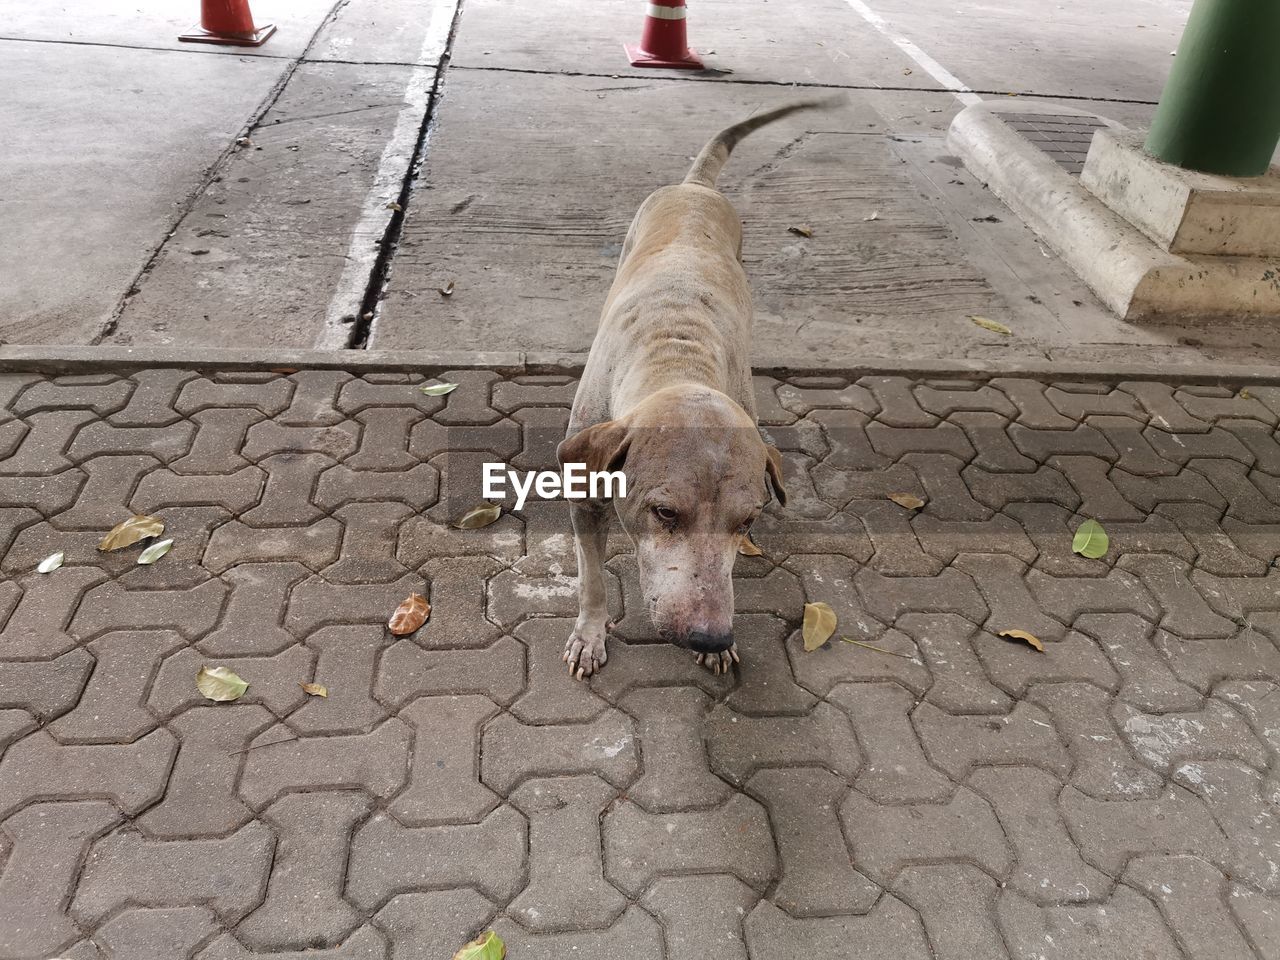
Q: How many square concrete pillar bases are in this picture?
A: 1